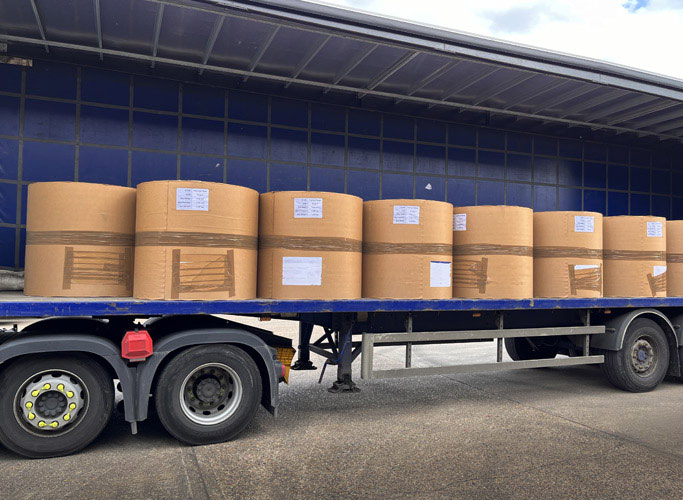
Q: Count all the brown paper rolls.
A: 8